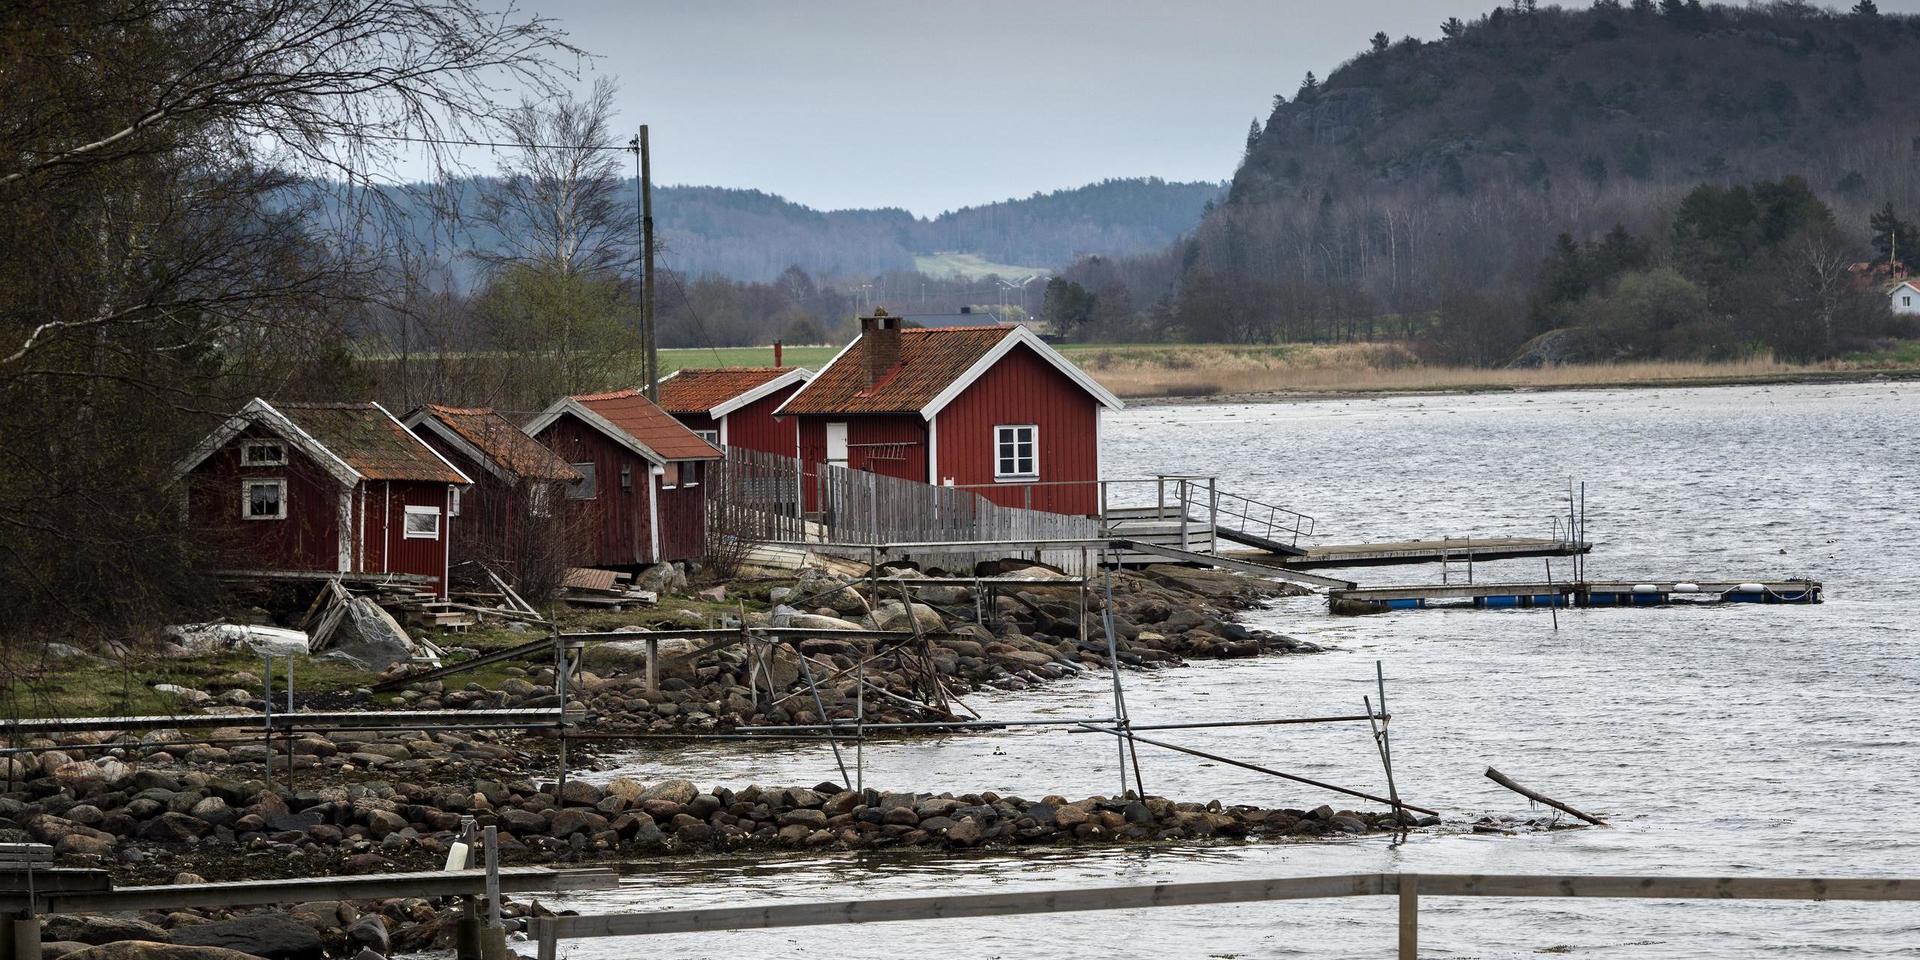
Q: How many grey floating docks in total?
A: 2